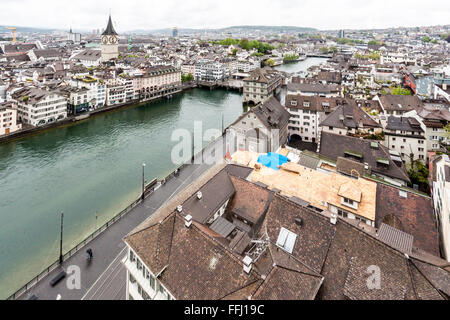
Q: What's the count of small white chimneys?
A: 5